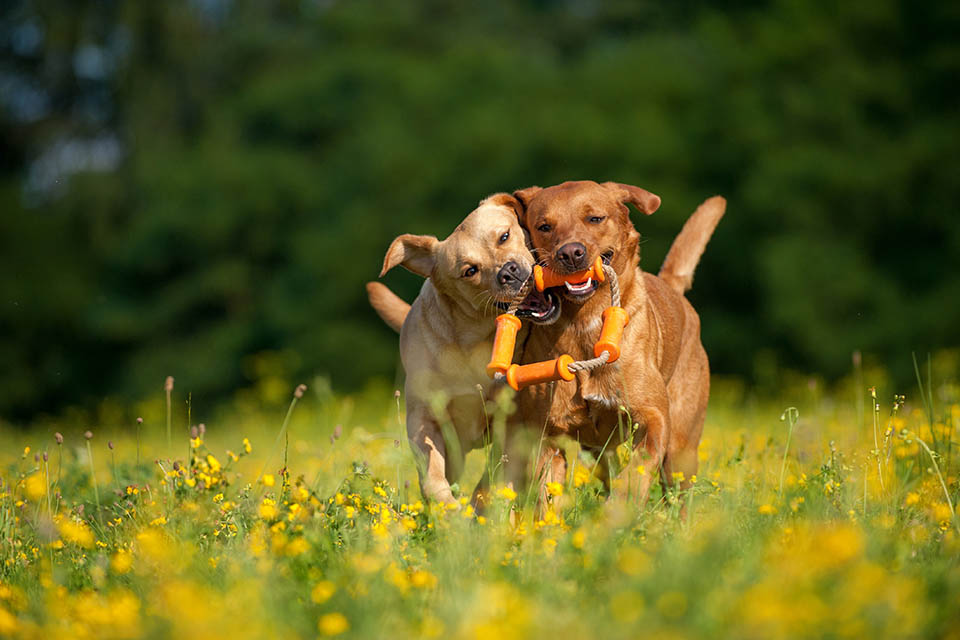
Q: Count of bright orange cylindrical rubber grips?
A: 4